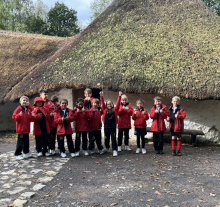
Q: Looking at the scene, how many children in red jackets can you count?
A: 13